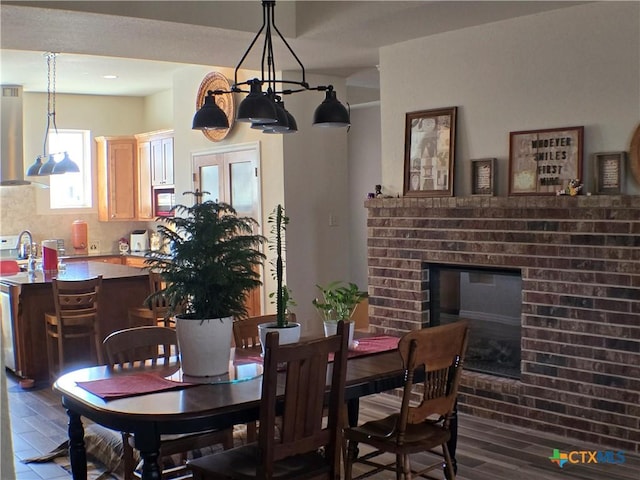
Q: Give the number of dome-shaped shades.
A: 8